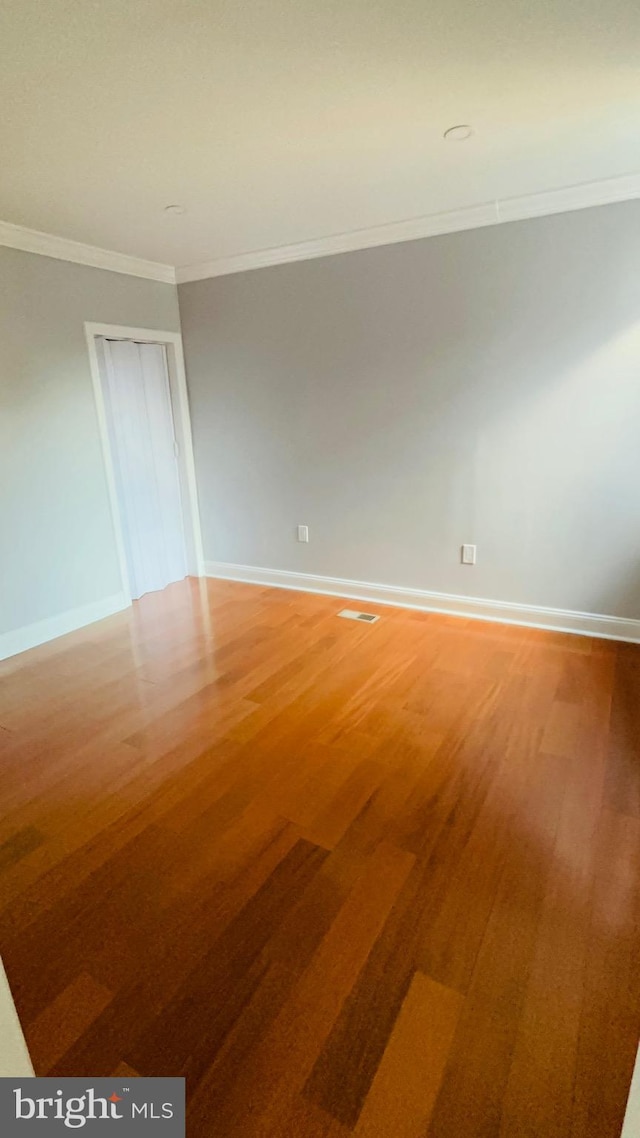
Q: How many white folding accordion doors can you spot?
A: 1